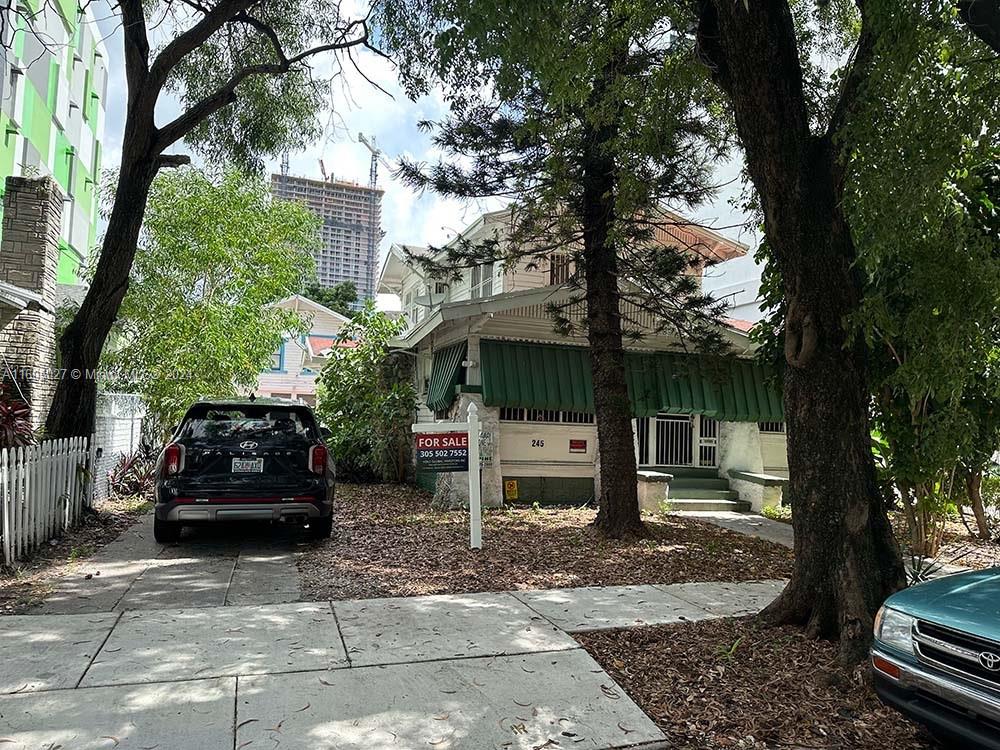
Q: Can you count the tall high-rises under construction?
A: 1